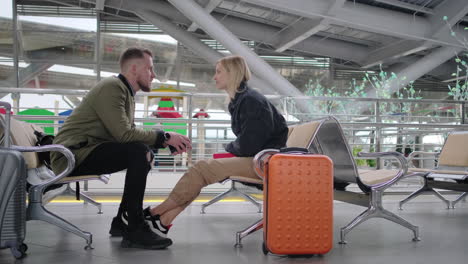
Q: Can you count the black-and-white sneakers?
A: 2